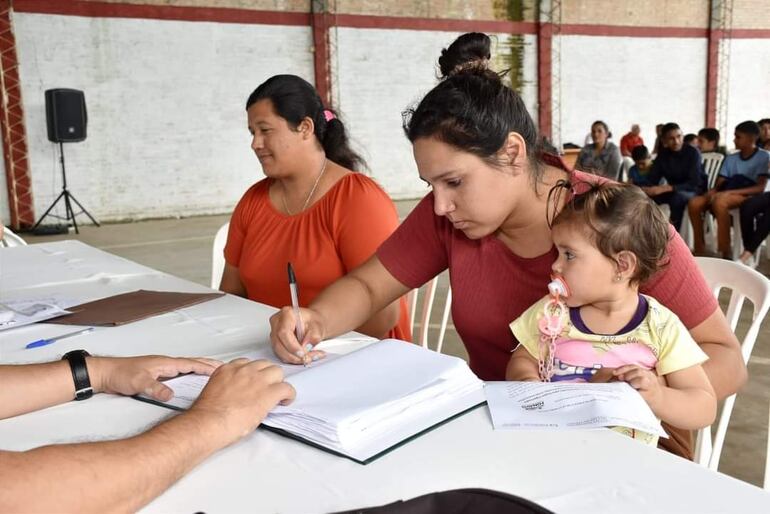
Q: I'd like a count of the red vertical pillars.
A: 4